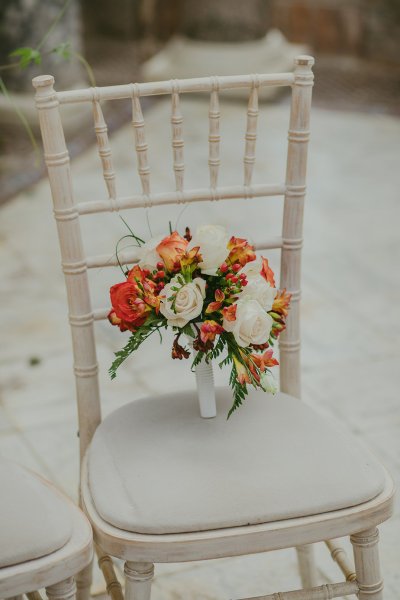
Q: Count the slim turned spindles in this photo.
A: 5